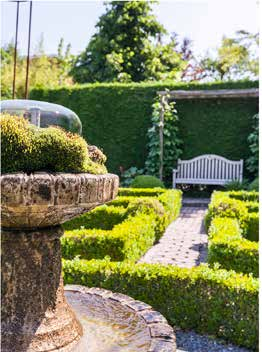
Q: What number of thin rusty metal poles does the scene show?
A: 2